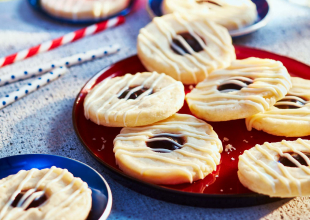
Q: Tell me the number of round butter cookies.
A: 9